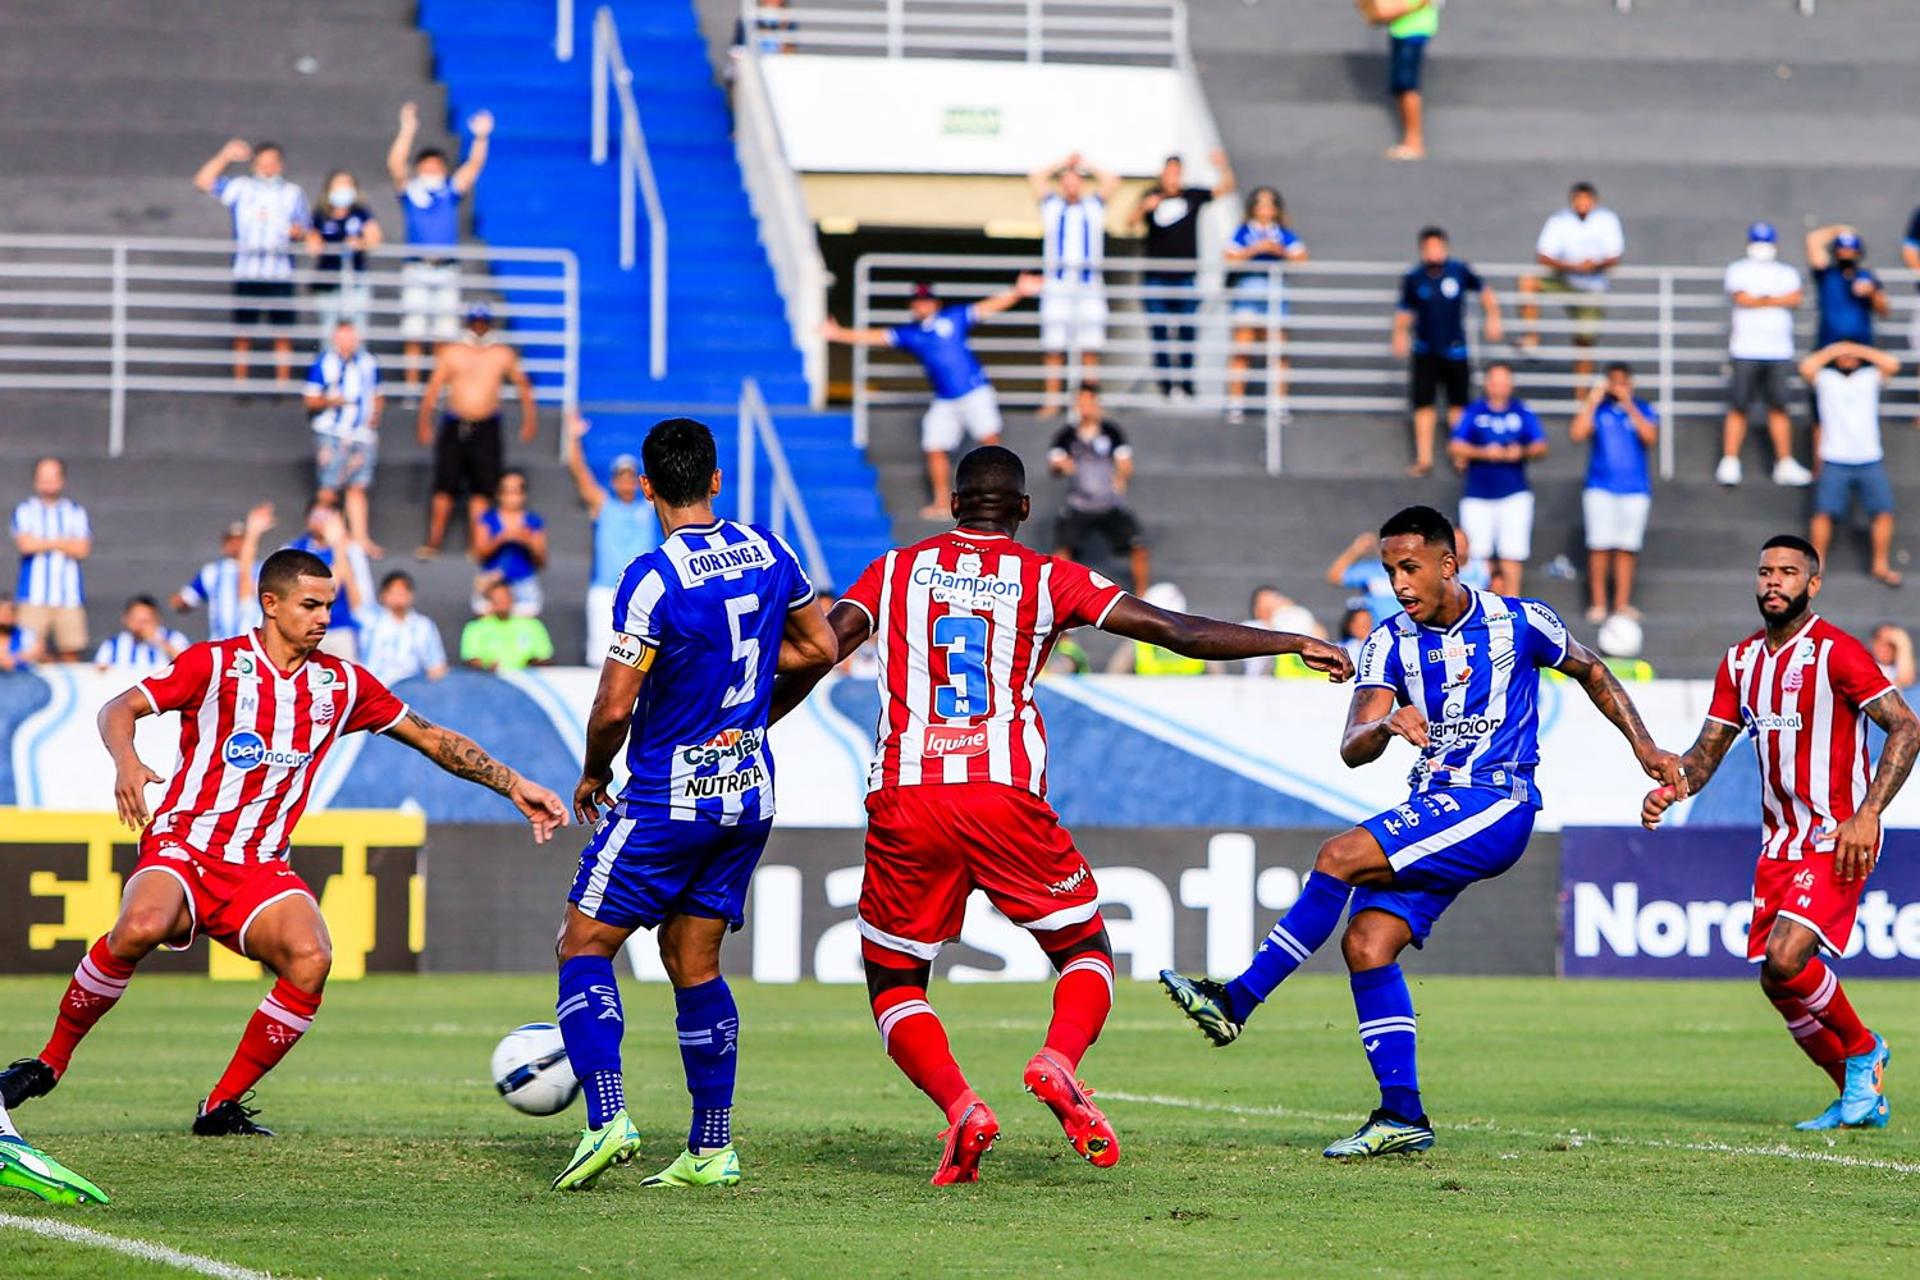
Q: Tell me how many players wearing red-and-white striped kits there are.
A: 3